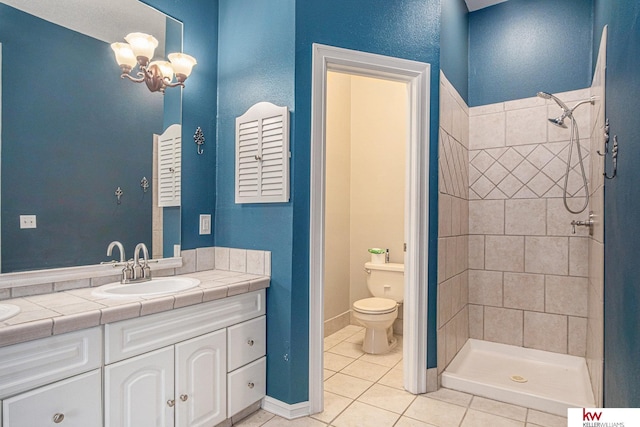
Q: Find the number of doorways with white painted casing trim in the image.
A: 1